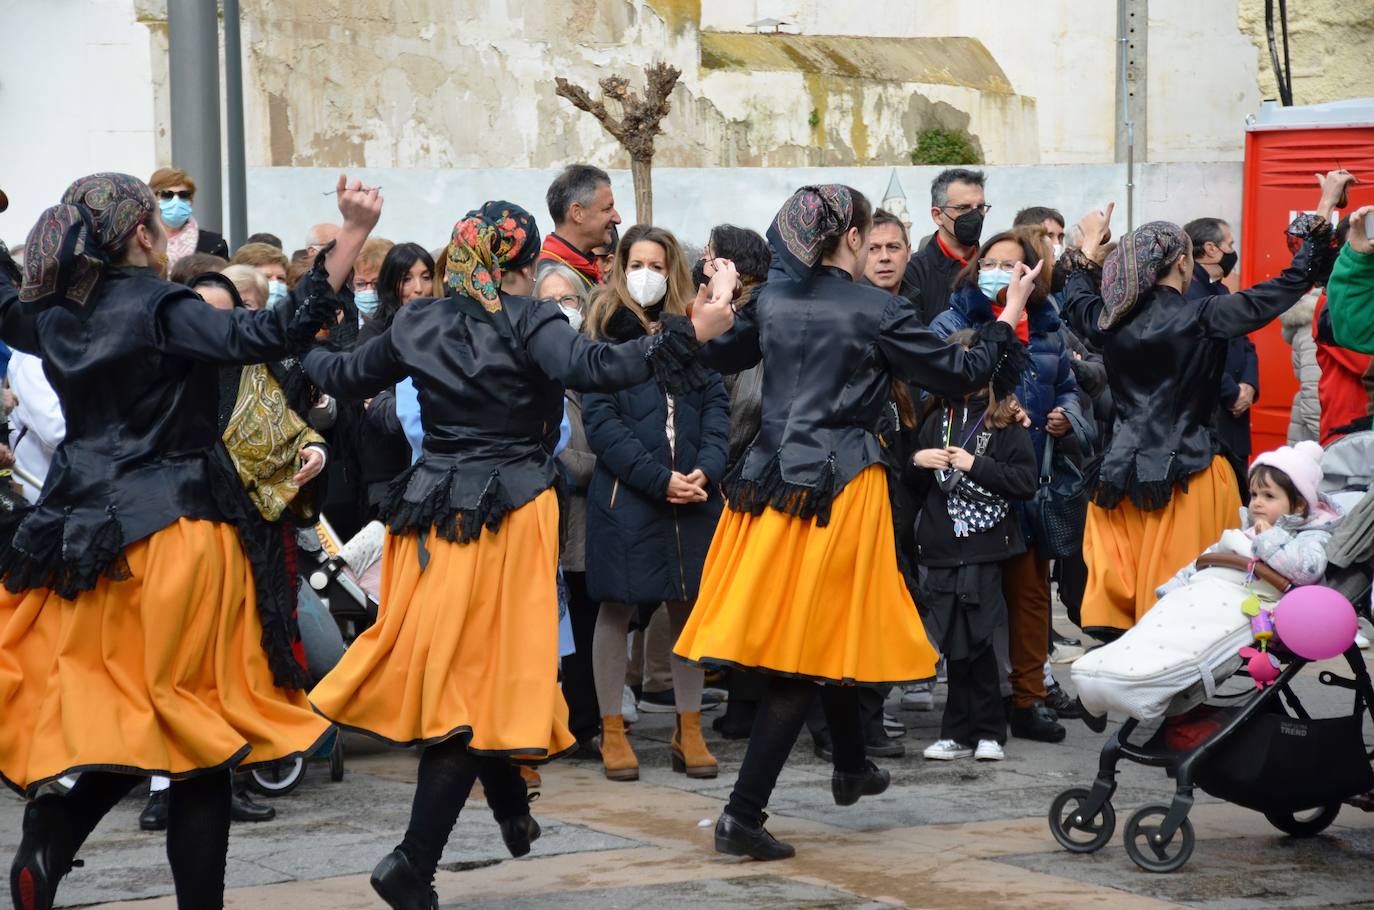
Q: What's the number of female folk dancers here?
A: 4